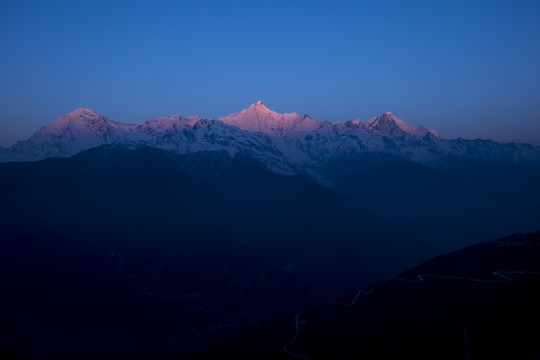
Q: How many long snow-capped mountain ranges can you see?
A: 1